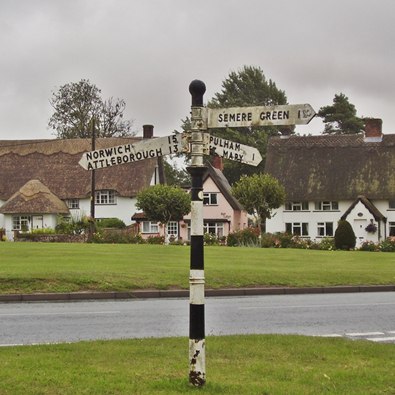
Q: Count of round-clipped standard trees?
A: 2